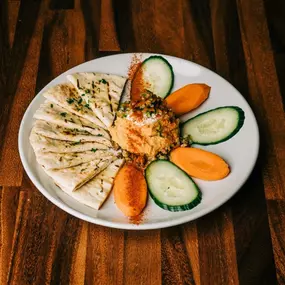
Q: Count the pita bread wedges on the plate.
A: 8